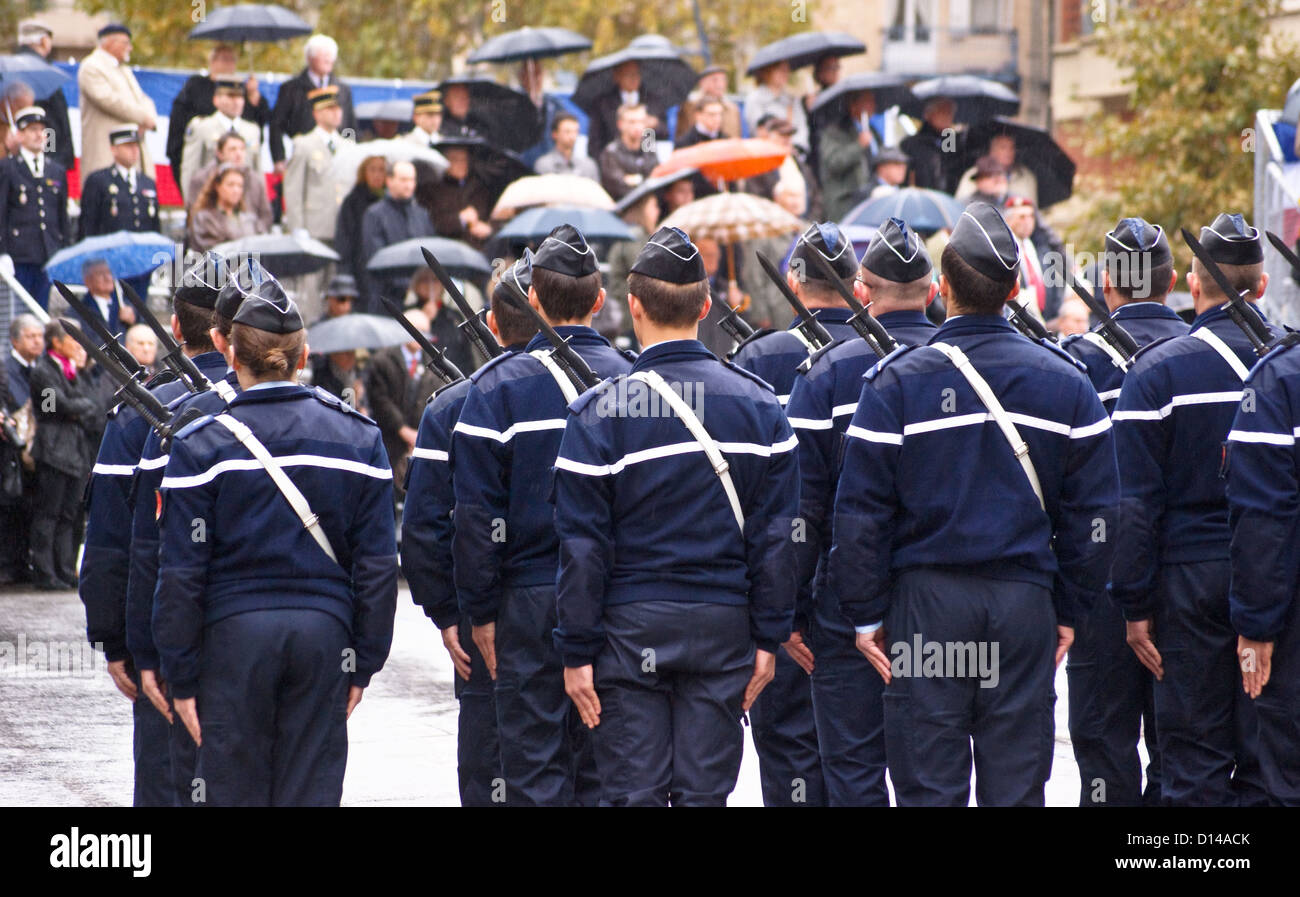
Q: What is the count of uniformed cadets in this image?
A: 12